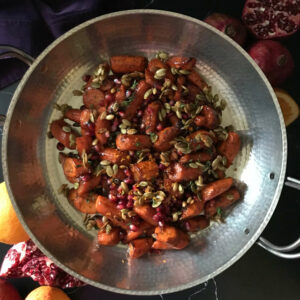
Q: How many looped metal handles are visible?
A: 2